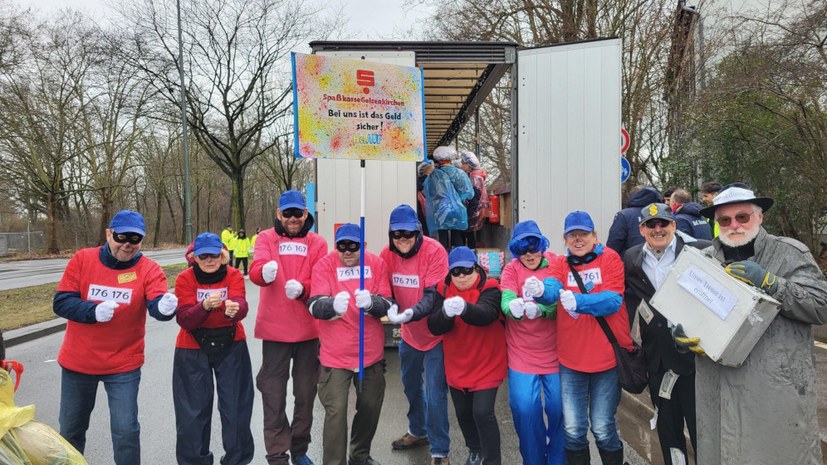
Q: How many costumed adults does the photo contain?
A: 10